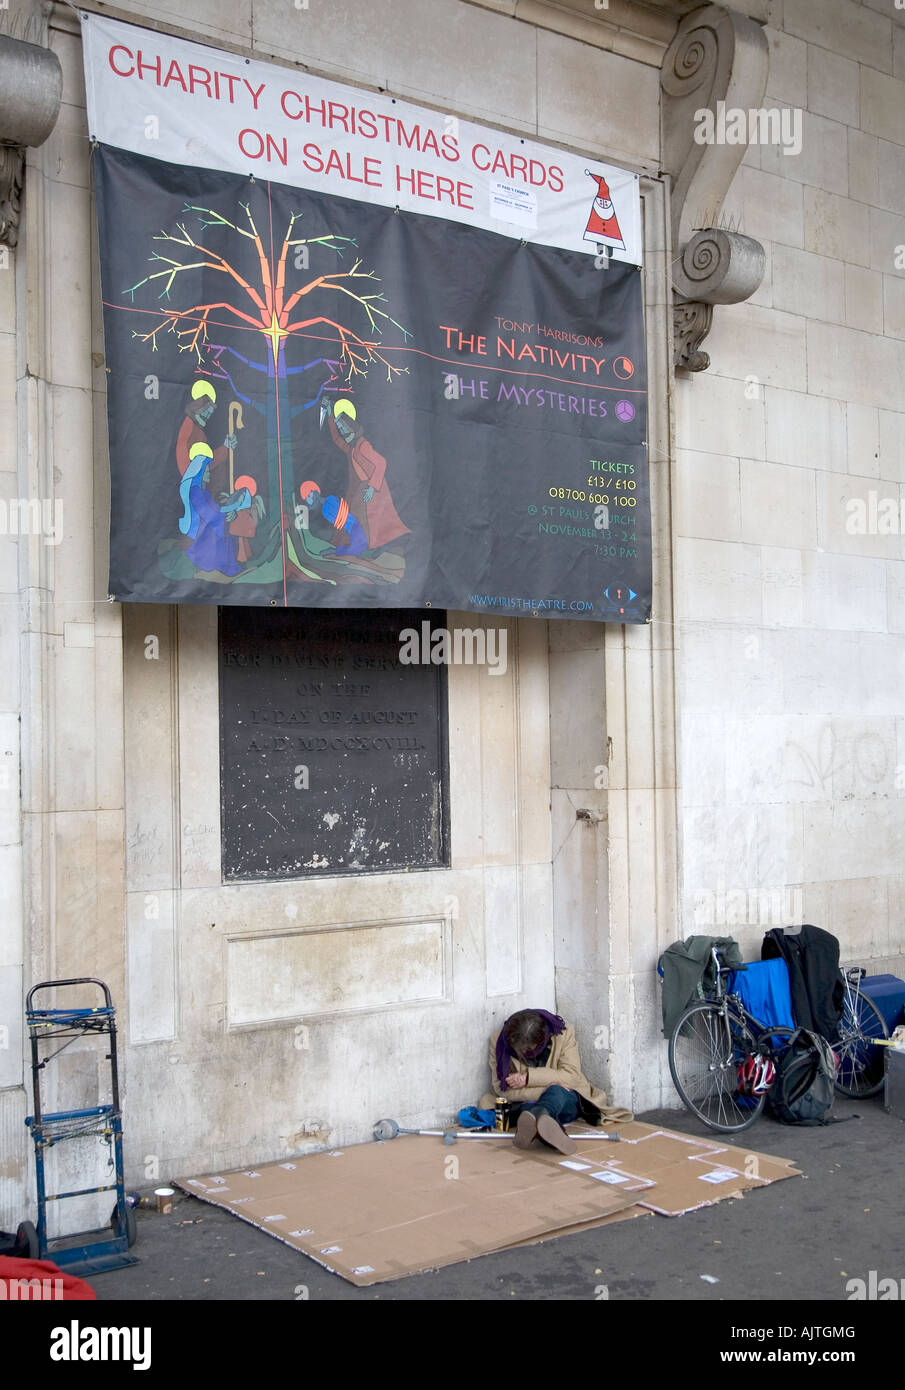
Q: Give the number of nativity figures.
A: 5